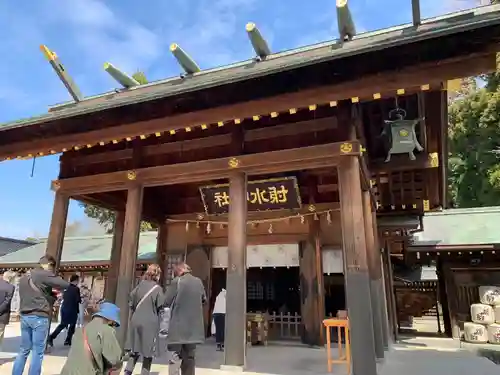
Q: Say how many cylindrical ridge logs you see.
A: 4